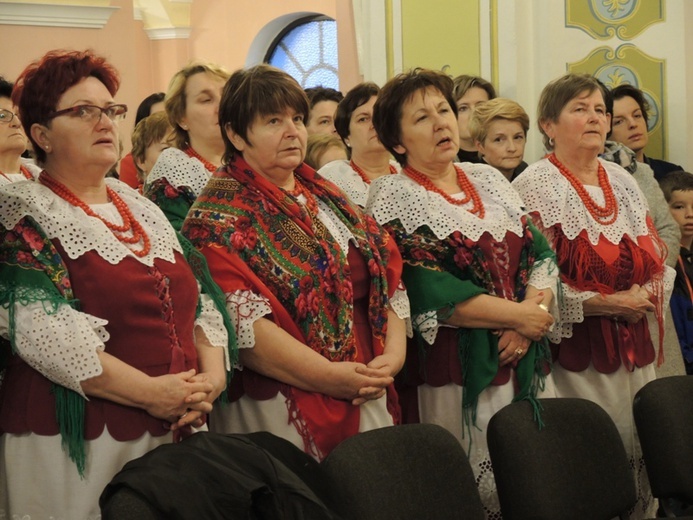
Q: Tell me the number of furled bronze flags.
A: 0